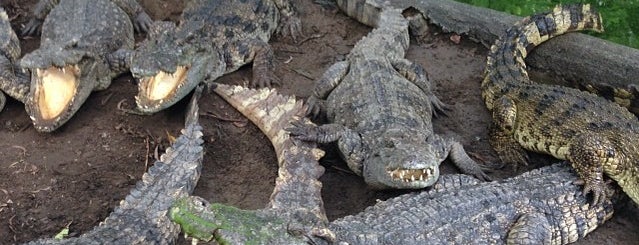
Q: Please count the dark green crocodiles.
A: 1